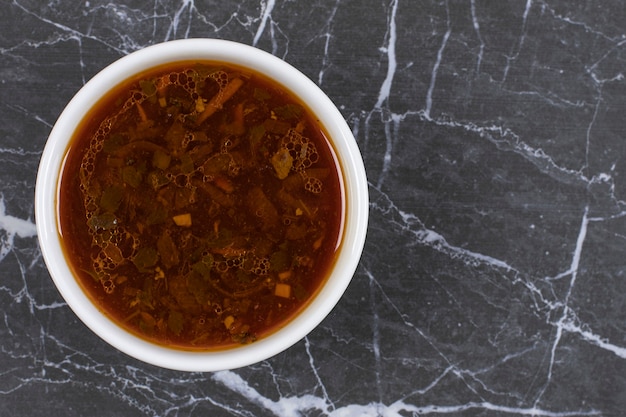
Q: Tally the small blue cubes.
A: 0